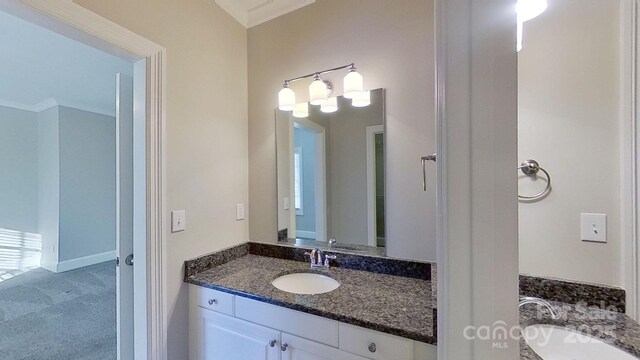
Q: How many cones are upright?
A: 0